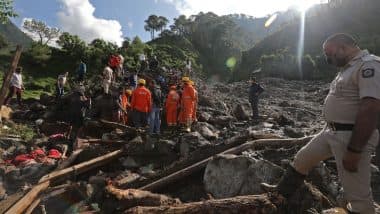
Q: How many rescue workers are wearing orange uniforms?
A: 5